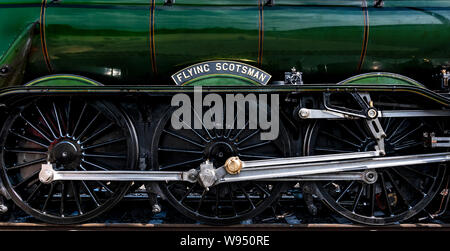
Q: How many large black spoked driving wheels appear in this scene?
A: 3